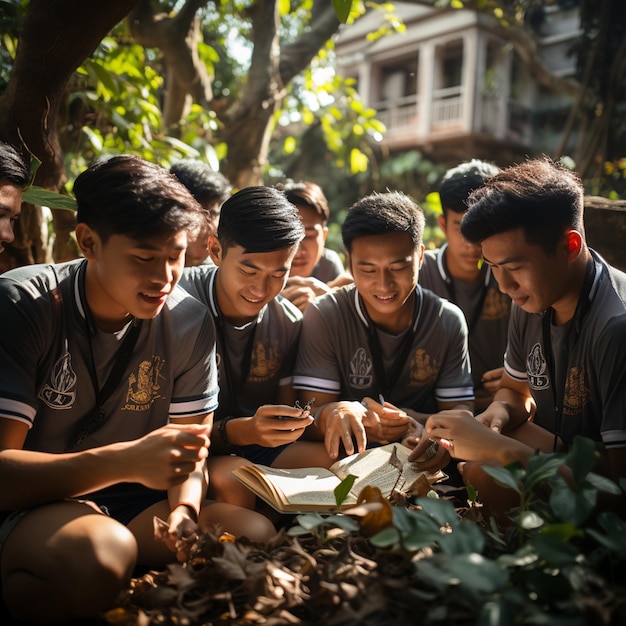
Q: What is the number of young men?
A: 8